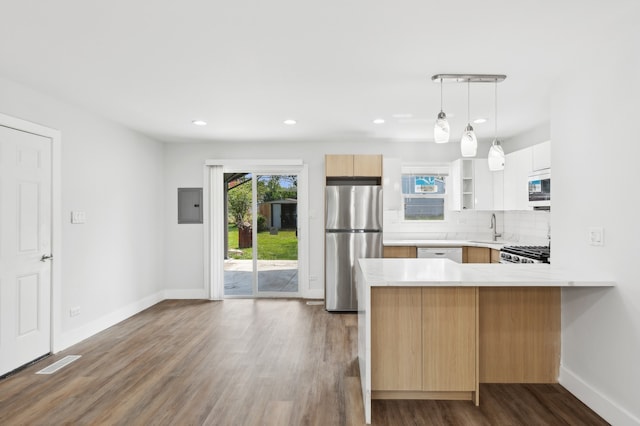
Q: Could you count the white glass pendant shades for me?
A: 3